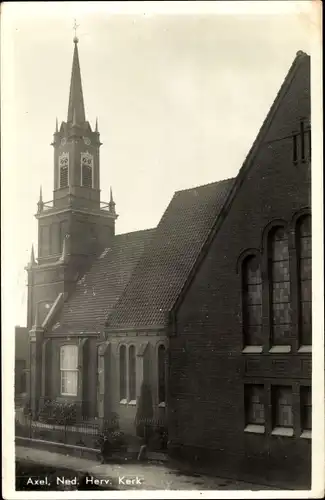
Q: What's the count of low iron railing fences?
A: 1